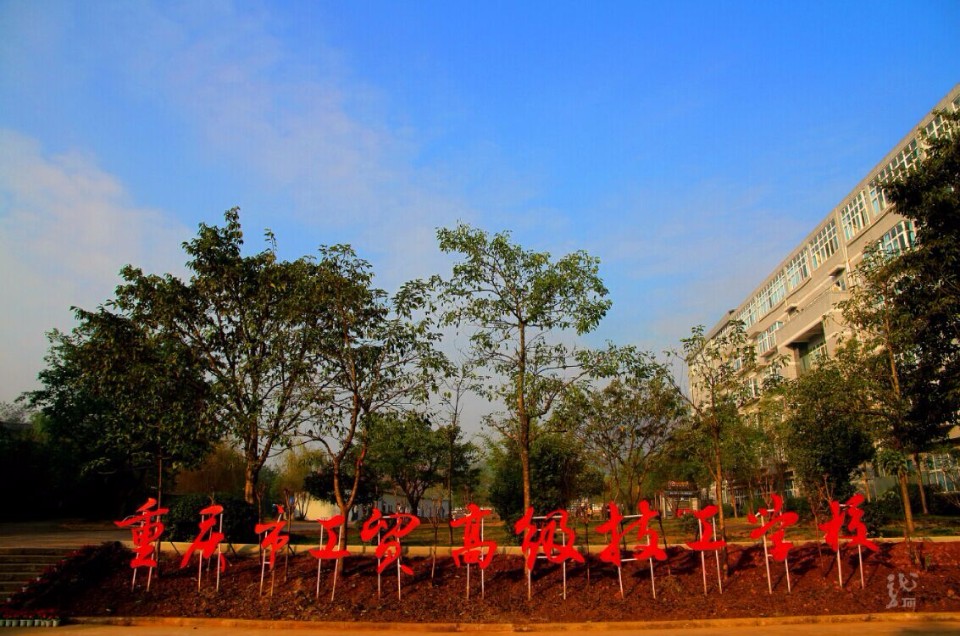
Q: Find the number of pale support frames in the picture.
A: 11